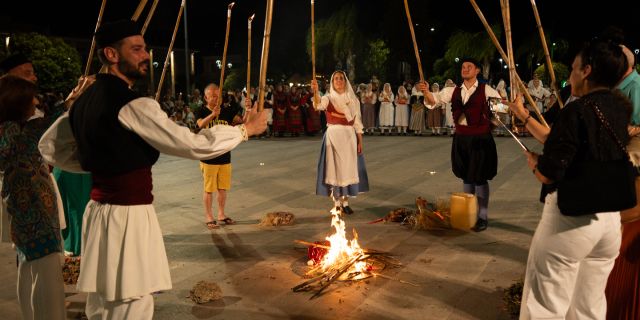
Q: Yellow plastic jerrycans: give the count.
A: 1